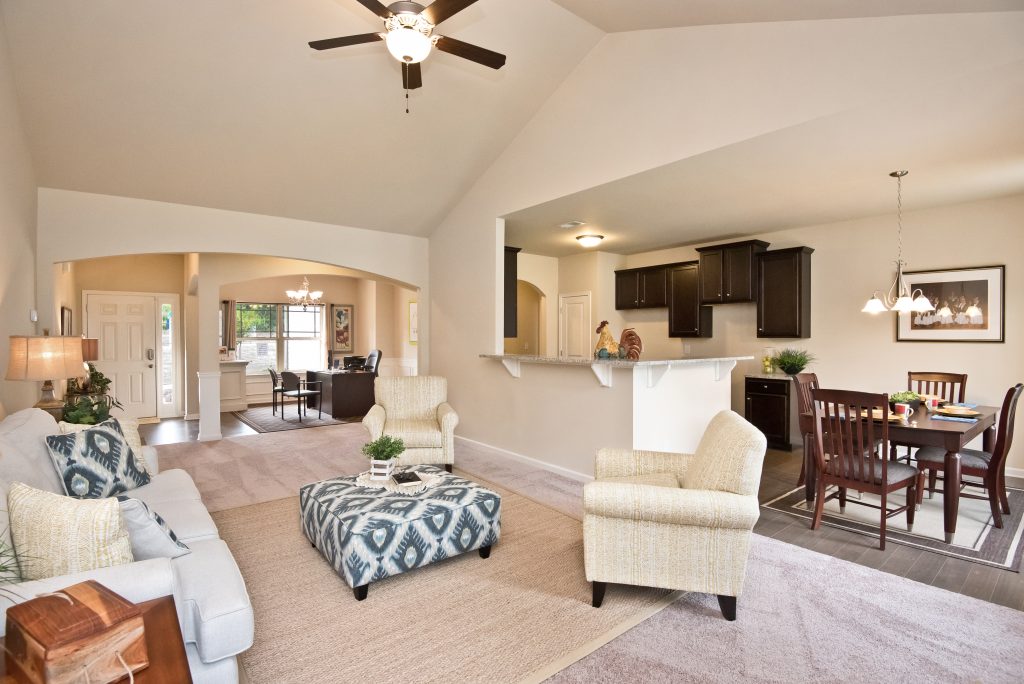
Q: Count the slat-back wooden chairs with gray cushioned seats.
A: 4